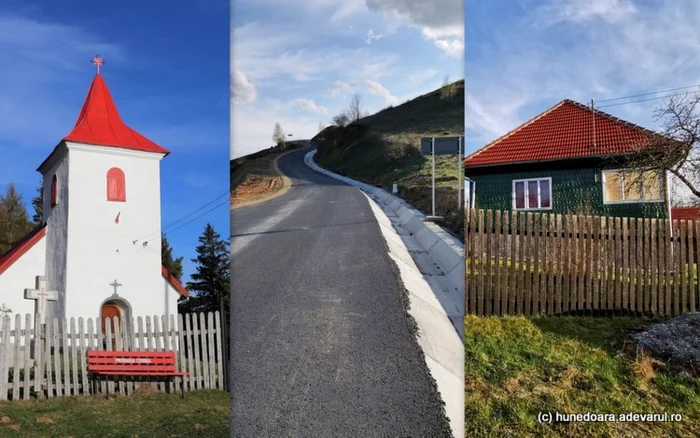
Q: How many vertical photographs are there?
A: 3